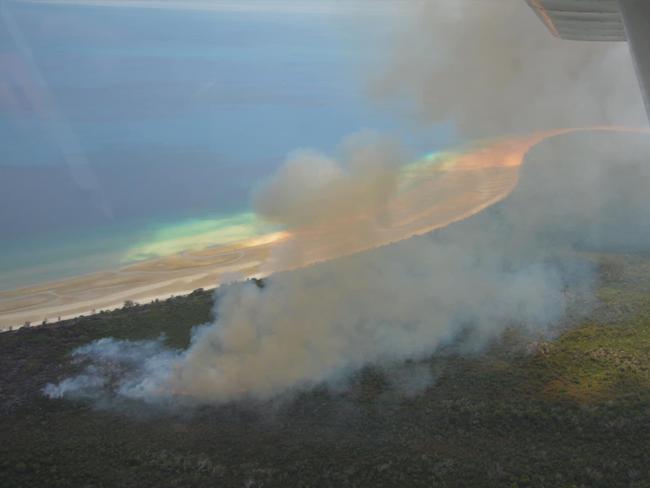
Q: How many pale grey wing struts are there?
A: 1